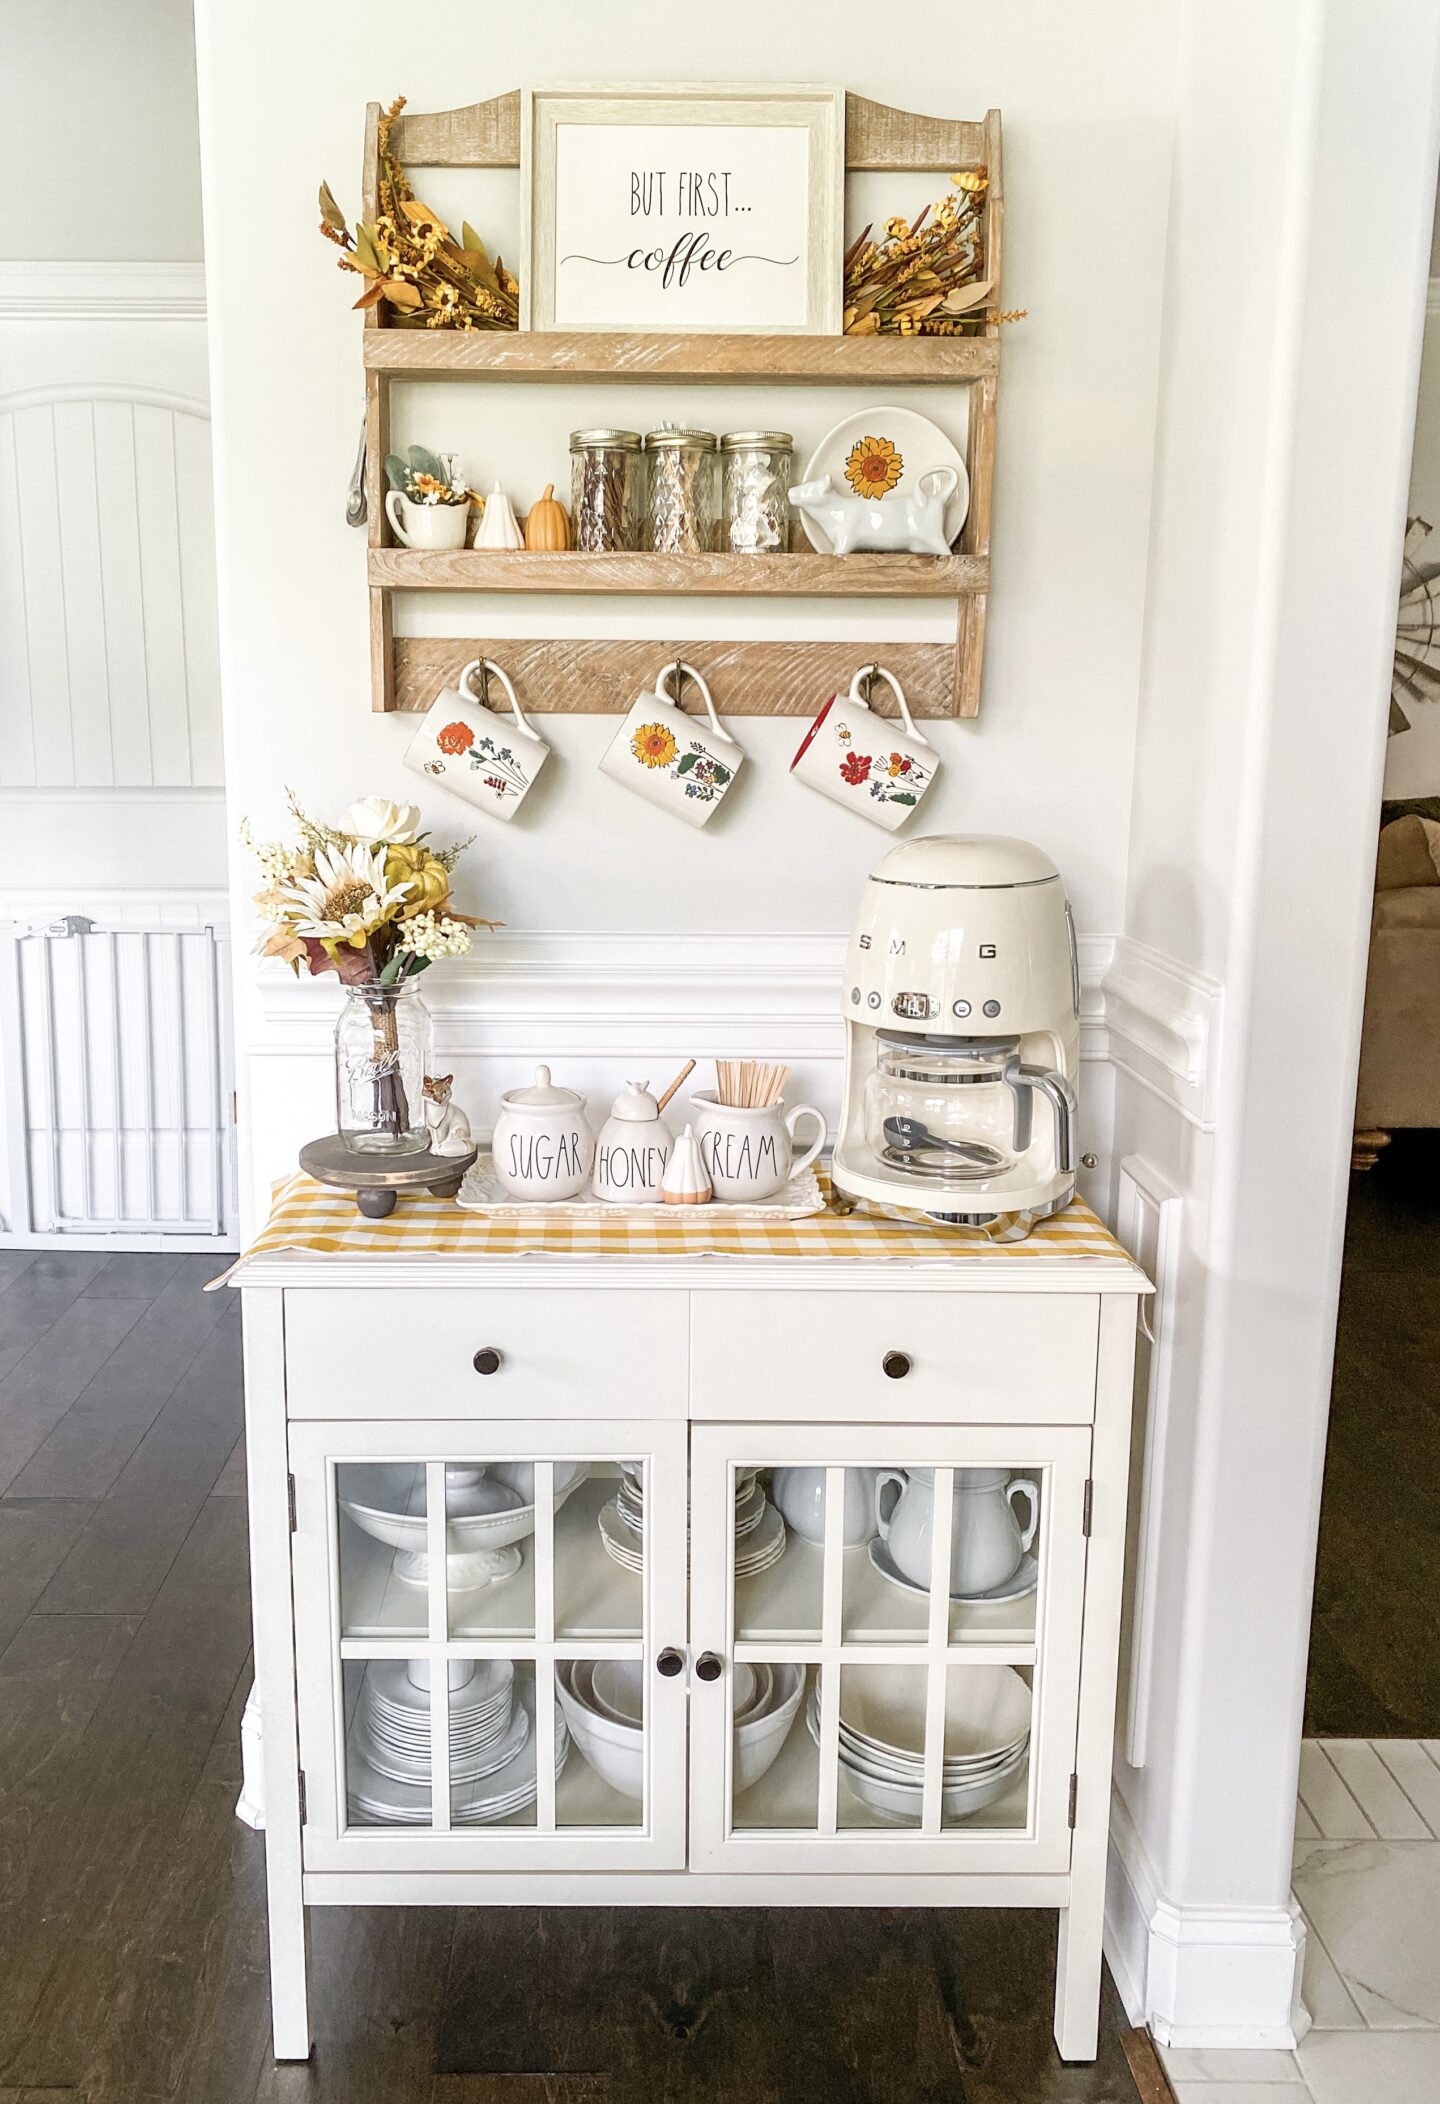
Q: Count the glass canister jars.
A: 3